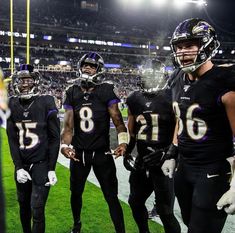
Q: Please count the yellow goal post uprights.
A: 2